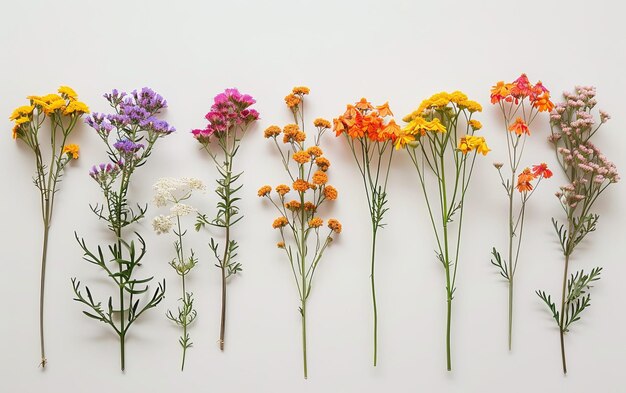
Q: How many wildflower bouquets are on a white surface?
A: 9